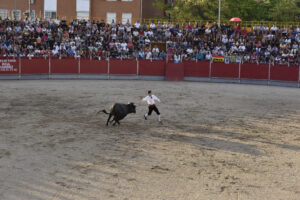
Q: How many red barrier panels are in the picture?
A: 11